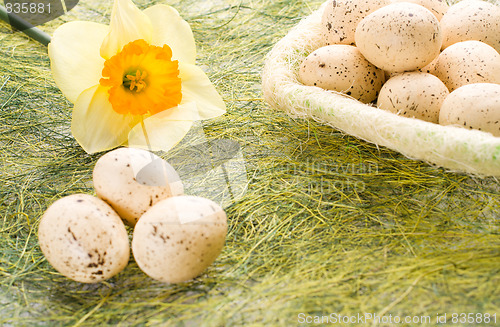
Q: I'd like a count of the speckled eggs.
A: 11